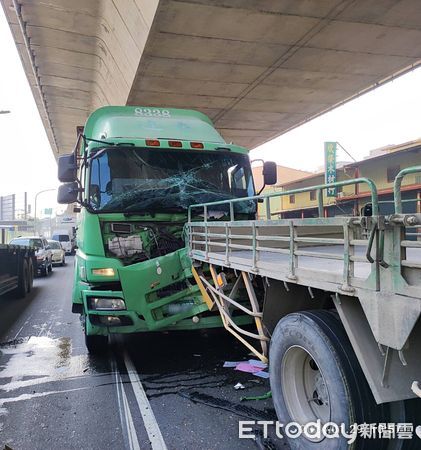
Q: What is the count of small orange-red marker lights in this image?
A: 3